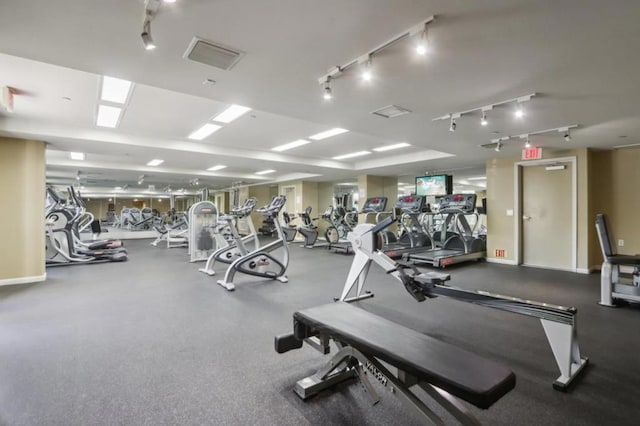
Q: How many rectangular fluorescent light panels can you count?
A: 12